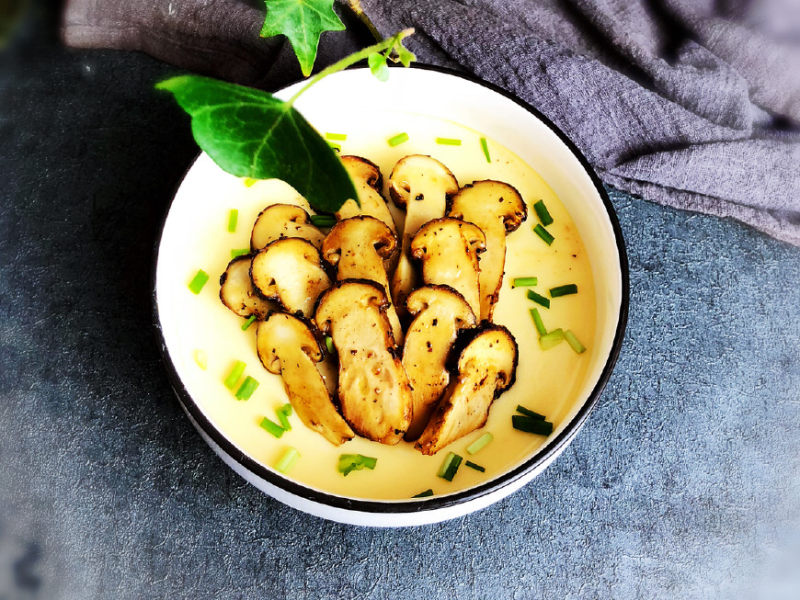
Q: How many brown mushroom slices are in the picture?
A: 12